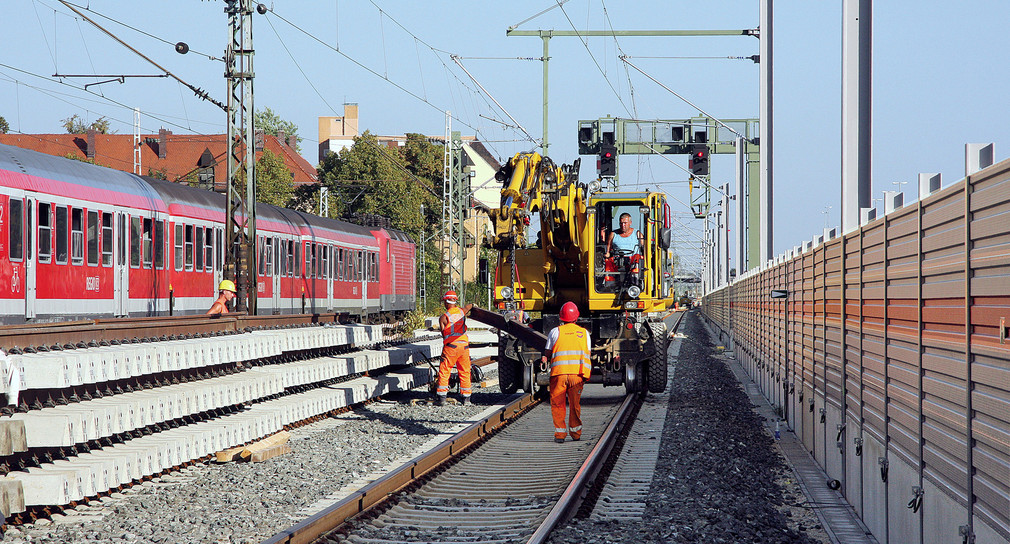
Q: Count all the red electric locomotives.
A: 1